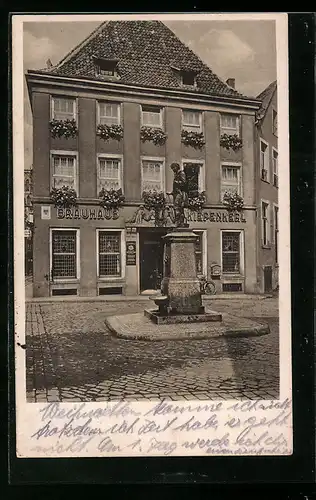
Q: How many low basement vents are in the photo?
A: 3